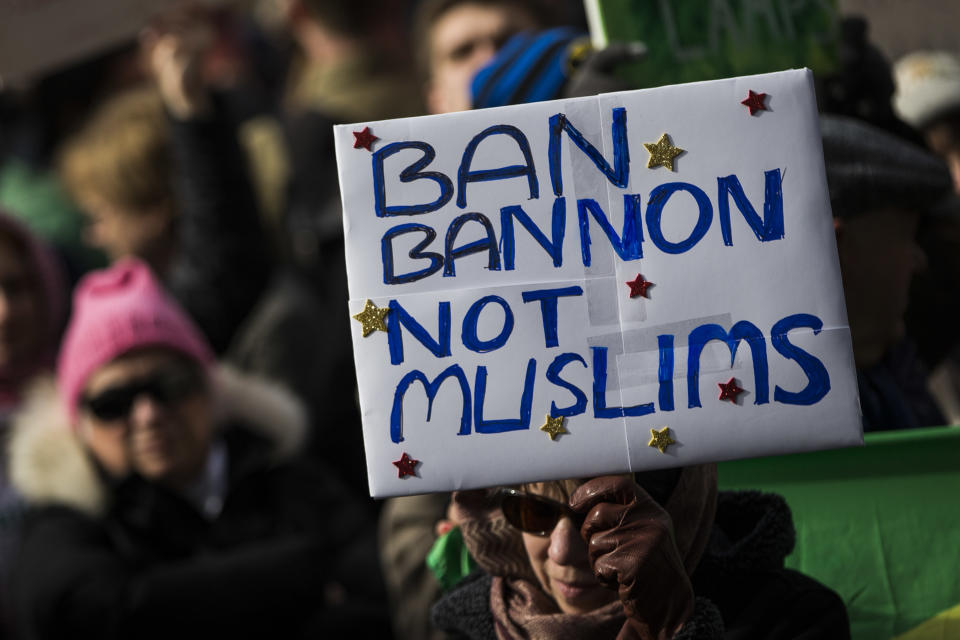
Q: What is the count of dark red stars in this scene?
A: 5